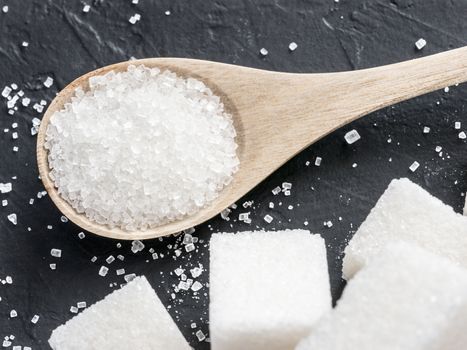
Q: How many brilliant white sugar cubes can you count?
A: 4